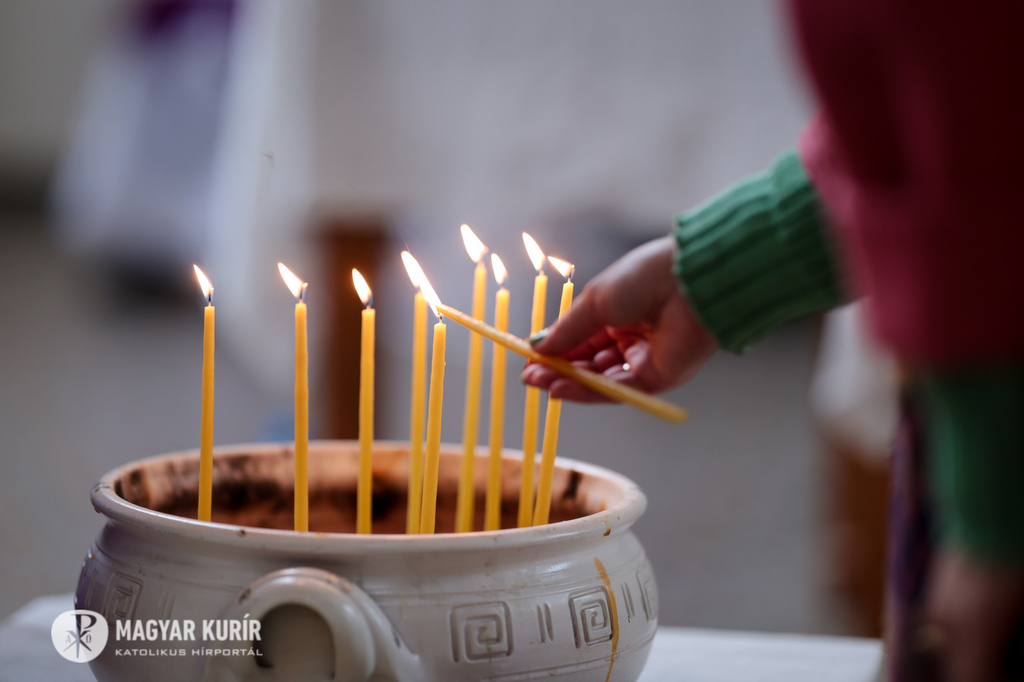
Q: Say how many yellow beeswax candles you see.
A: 10